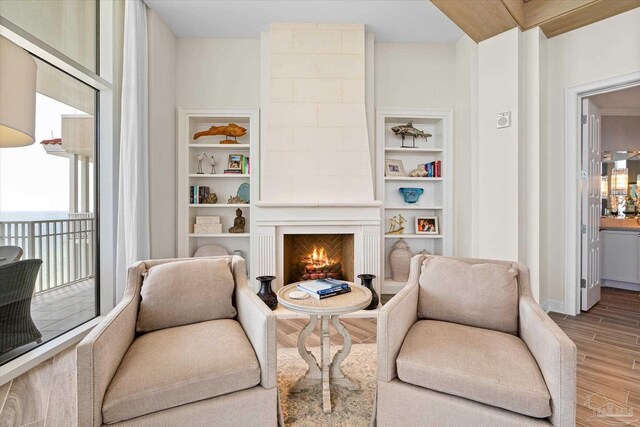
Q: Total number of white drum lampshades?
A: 1